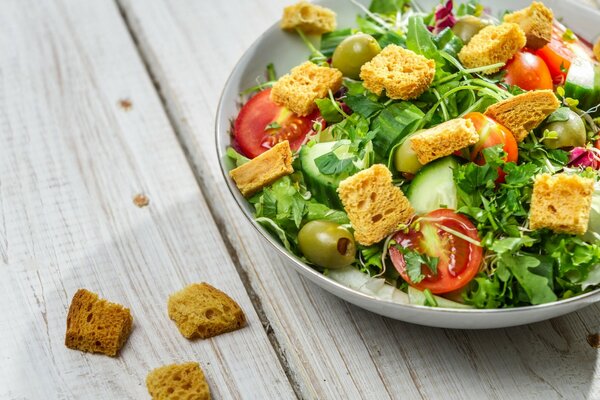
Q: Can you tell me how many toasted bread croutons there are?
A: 13